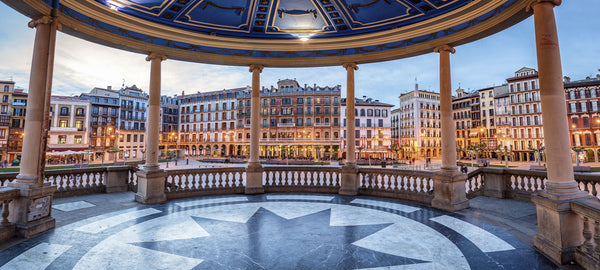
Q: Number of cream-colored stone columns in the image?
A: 6